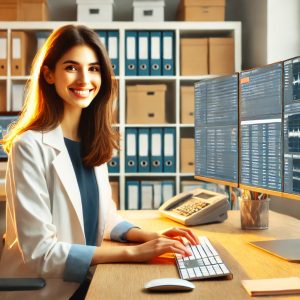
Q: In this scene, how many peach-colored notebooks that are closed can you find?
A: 1